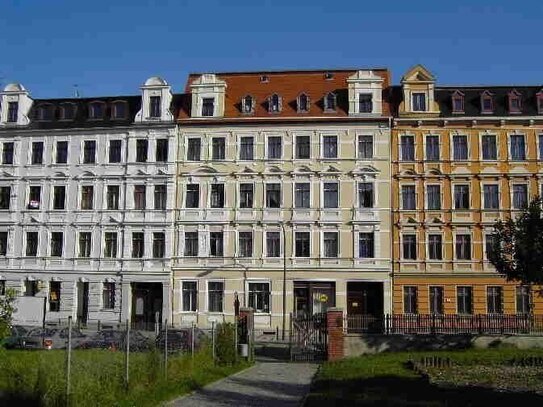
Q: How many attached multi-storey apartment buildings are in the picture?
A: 3